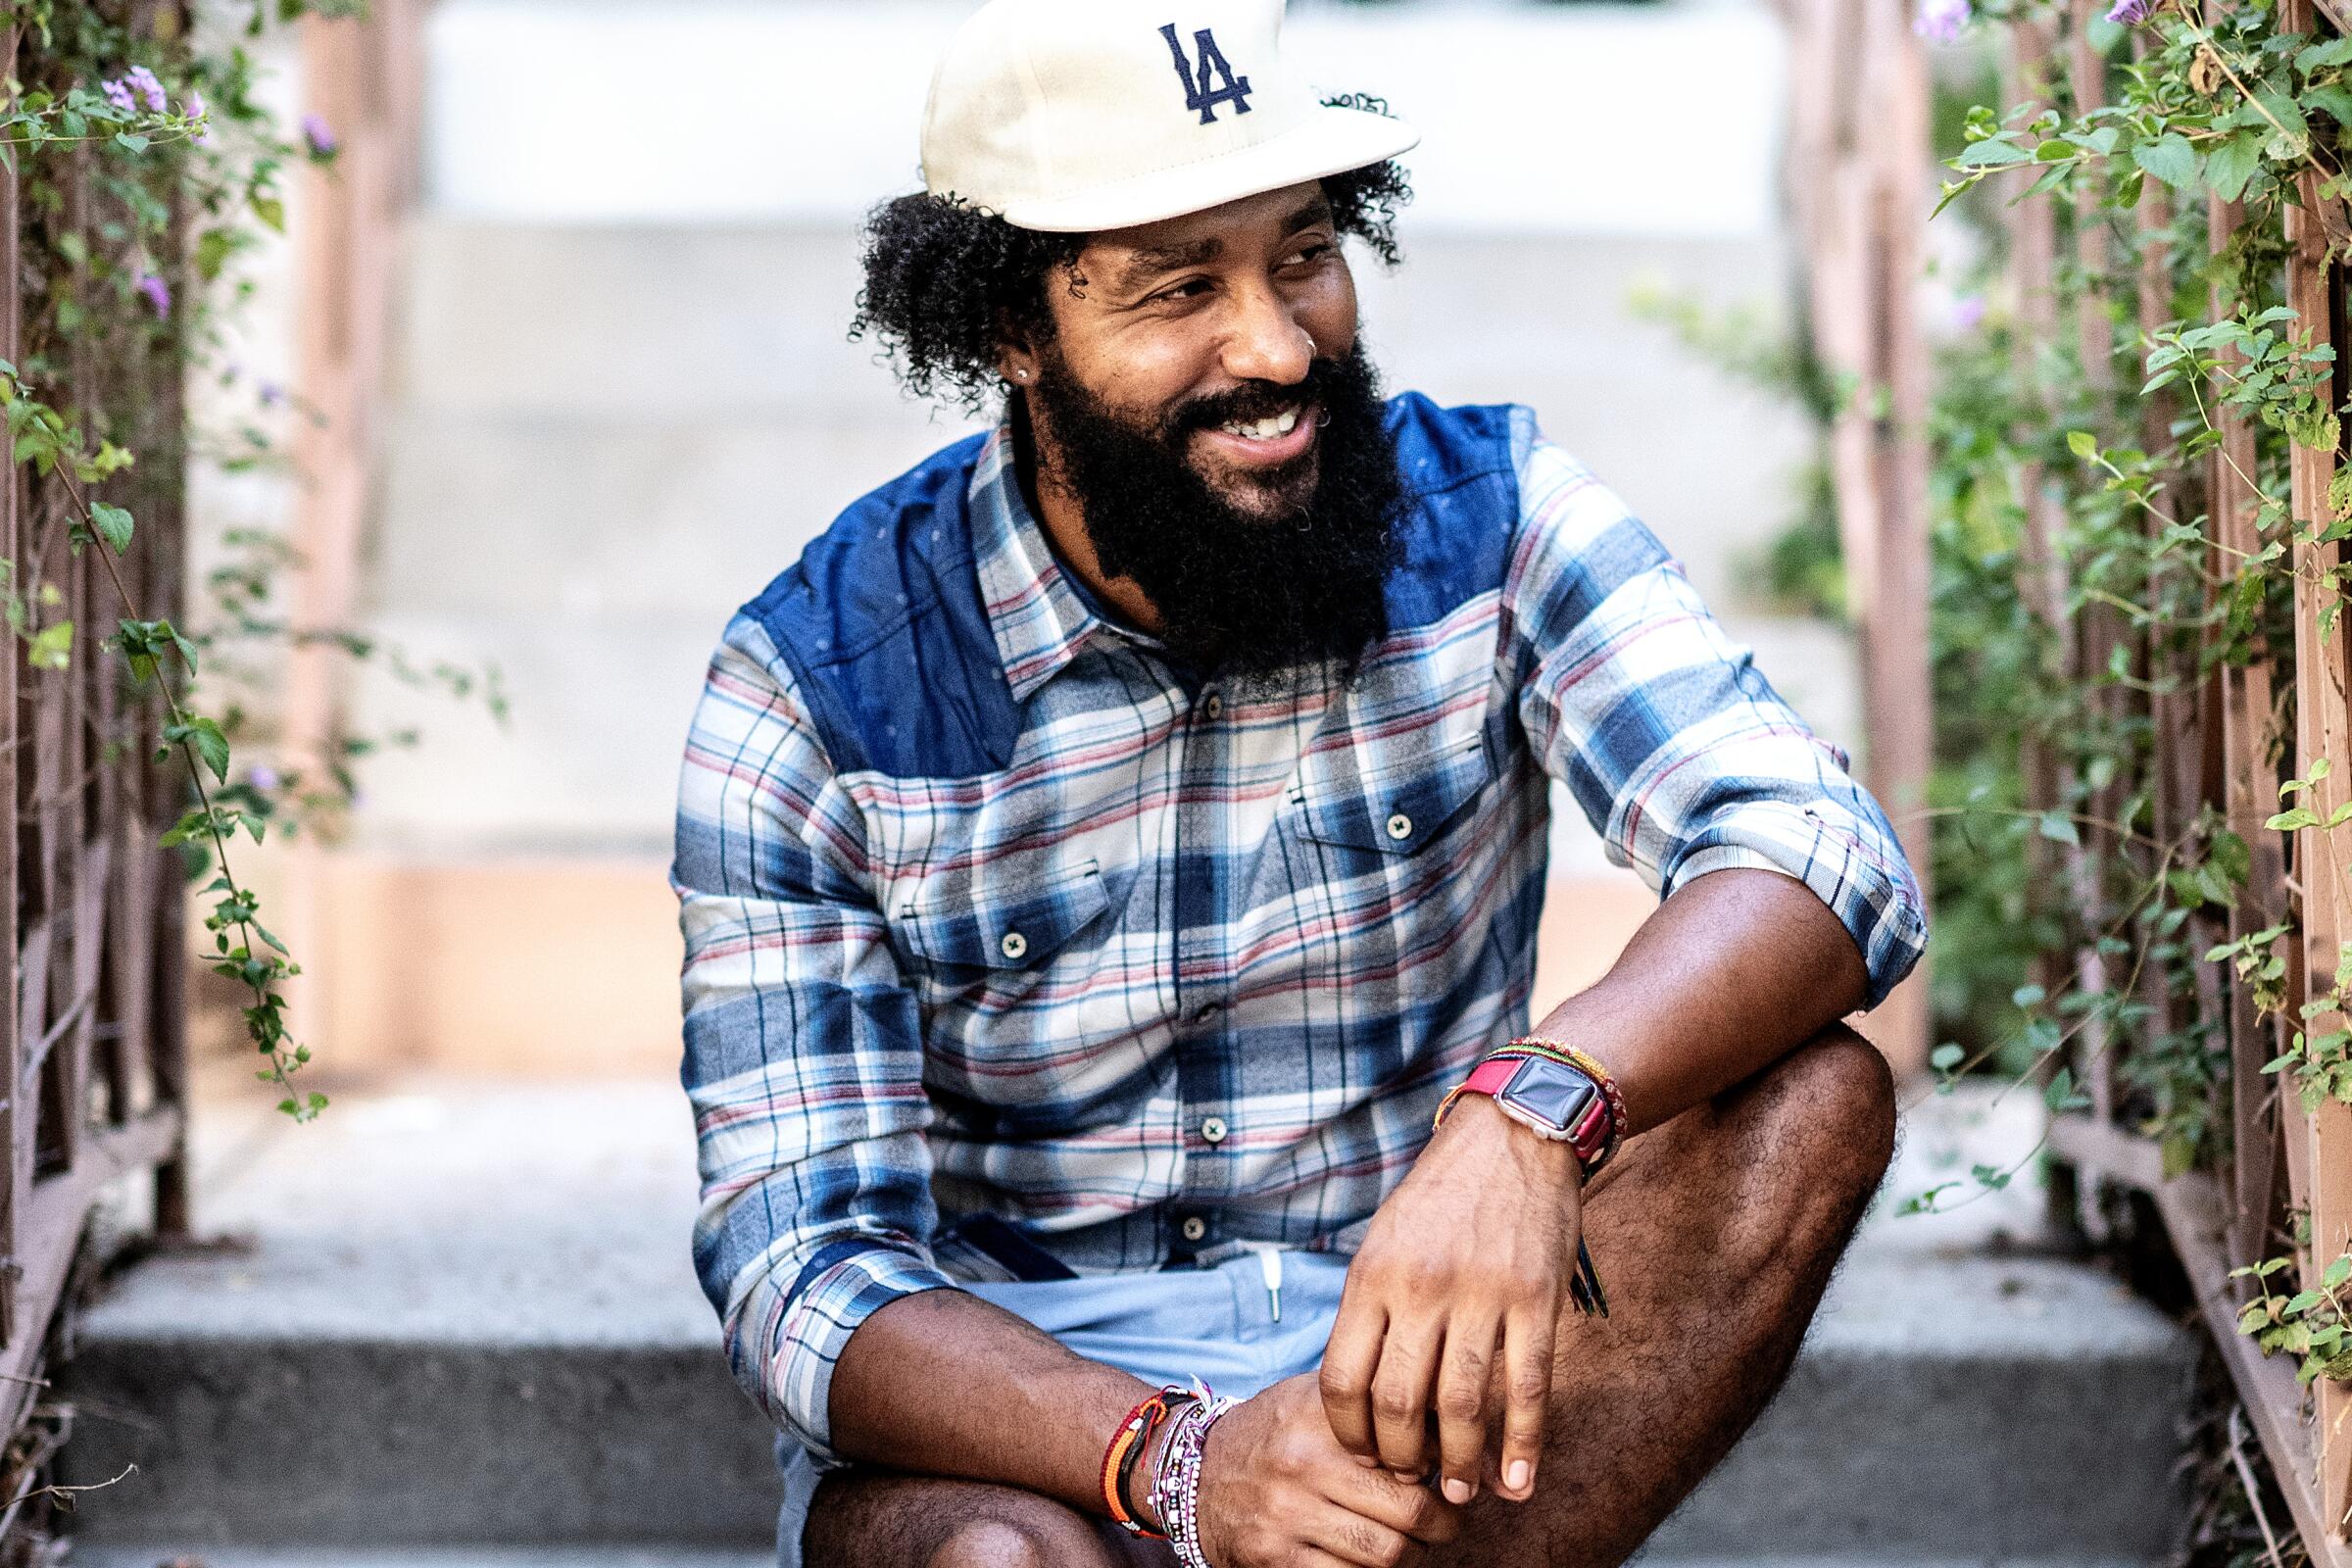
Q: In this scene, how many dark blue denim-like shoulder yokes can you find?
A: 2